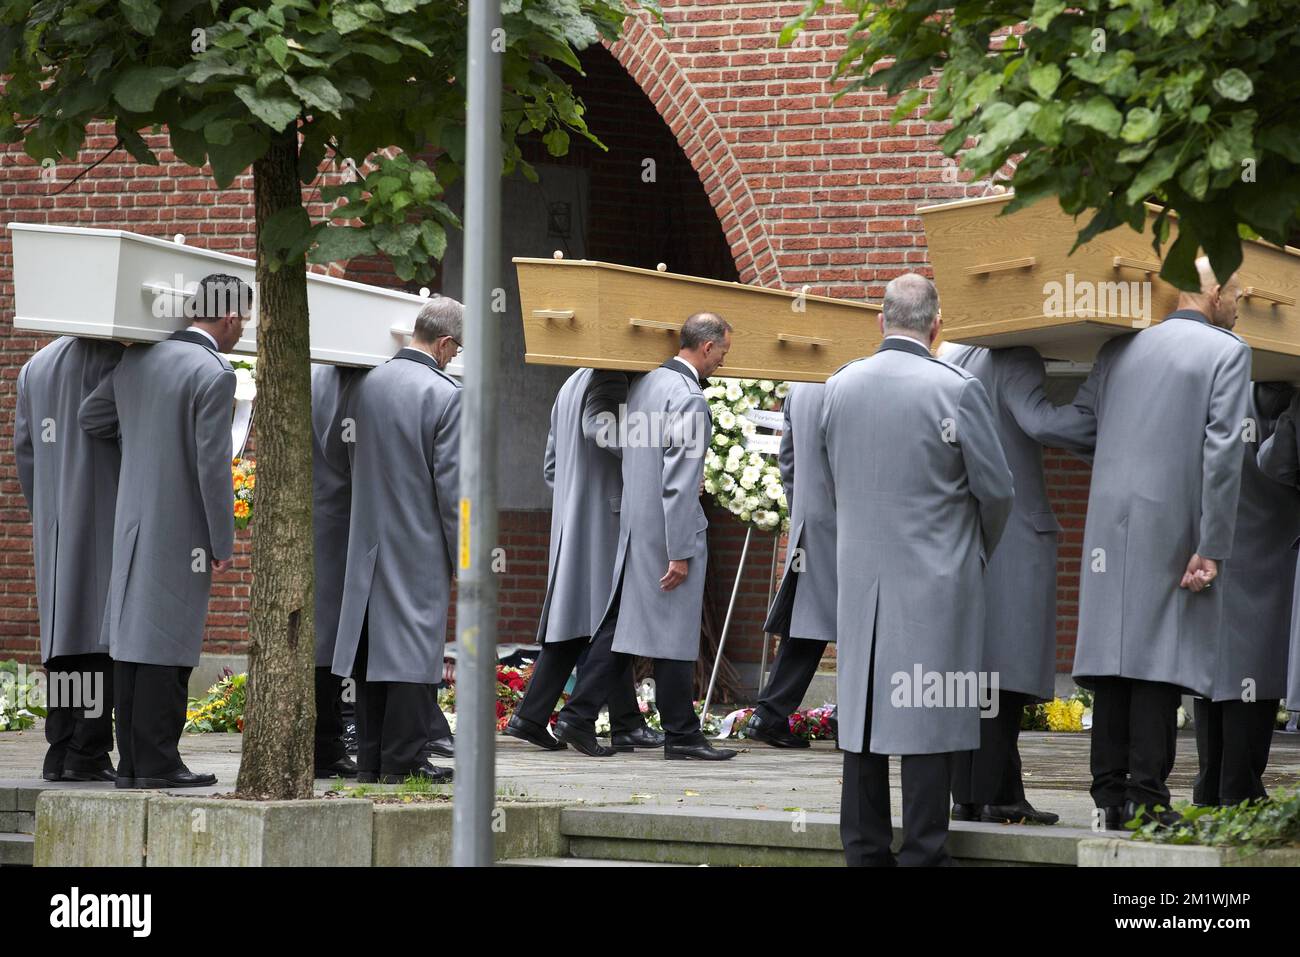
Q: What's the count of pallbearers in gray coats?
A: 12